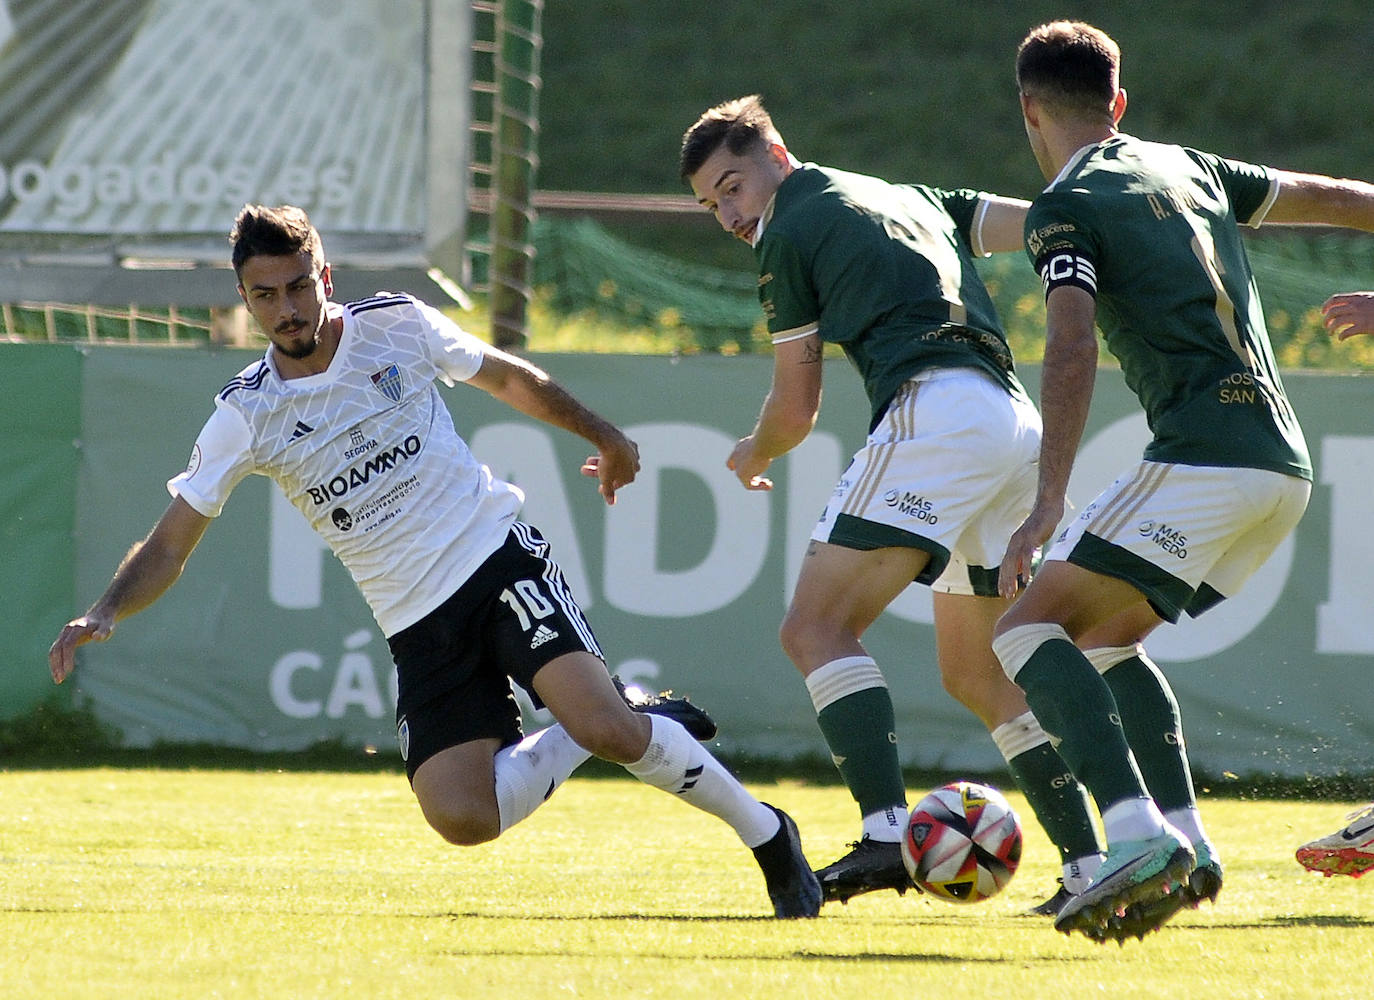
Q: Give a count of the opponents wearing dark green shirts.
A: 2